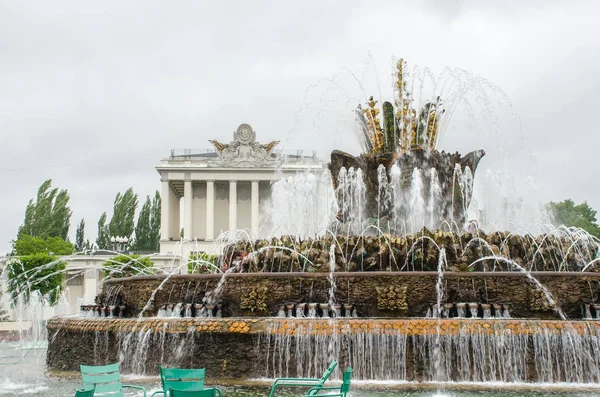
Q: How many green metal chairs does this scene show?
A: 6